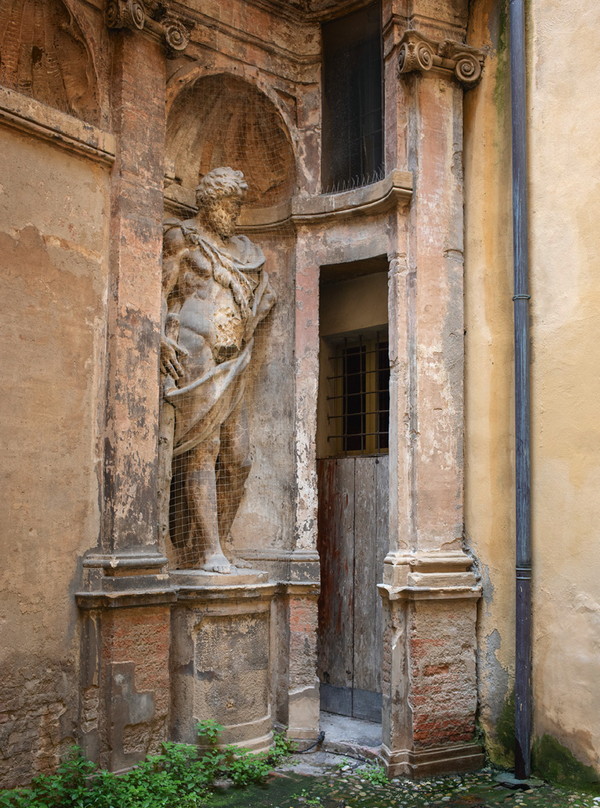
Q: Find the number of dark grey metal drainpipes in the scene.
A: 1